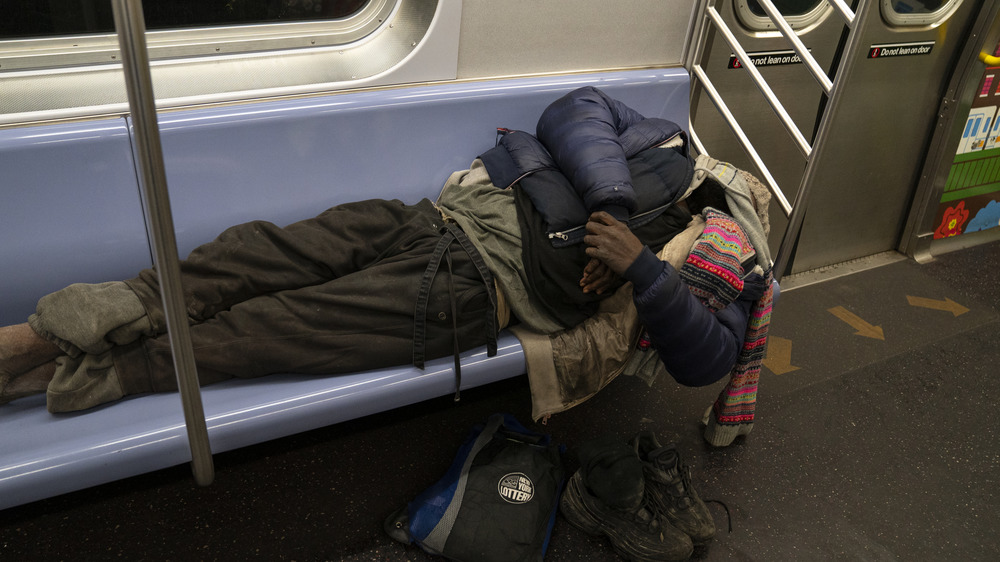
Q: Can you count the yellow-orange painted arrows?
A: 3